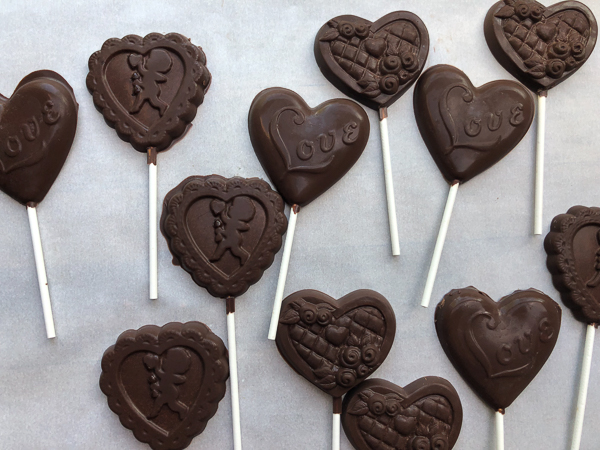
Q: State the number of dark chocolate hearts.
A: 12